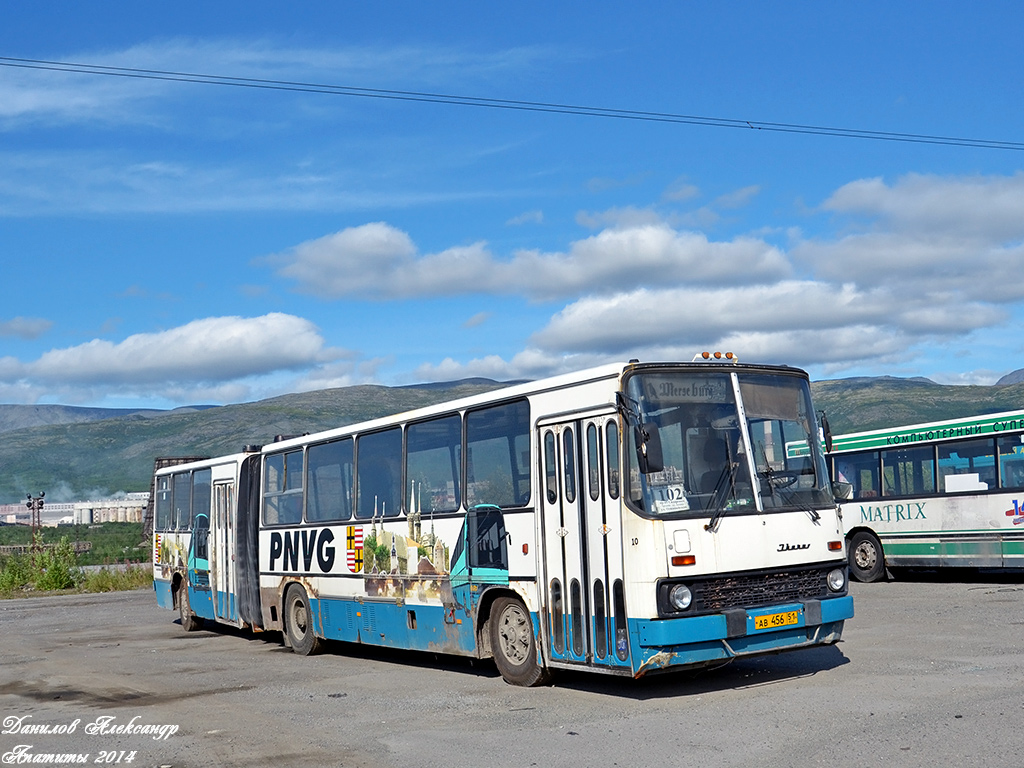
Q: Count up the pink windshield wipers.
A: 0